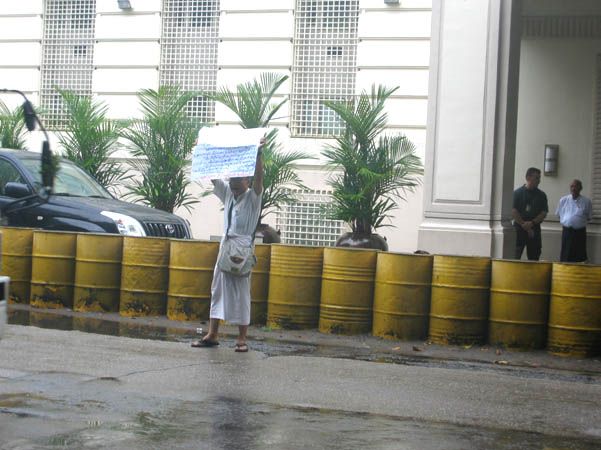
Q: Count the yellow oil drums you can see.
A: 12